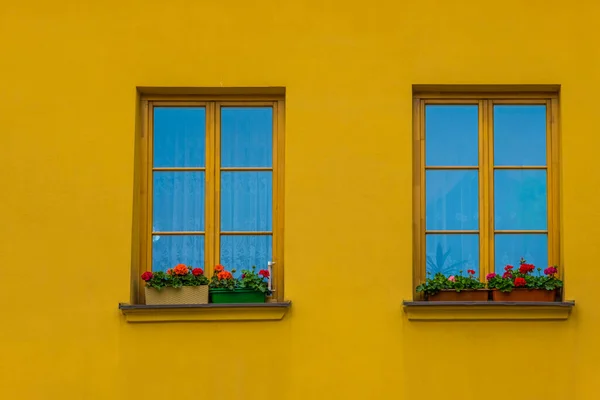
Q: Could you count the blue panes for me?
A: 12